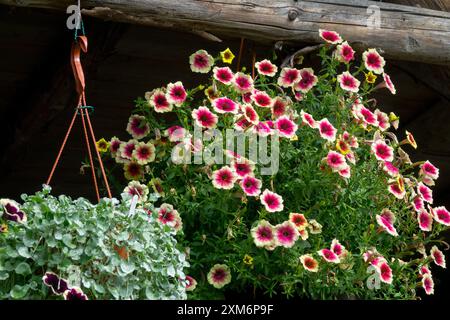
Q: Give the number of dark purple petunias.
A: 3